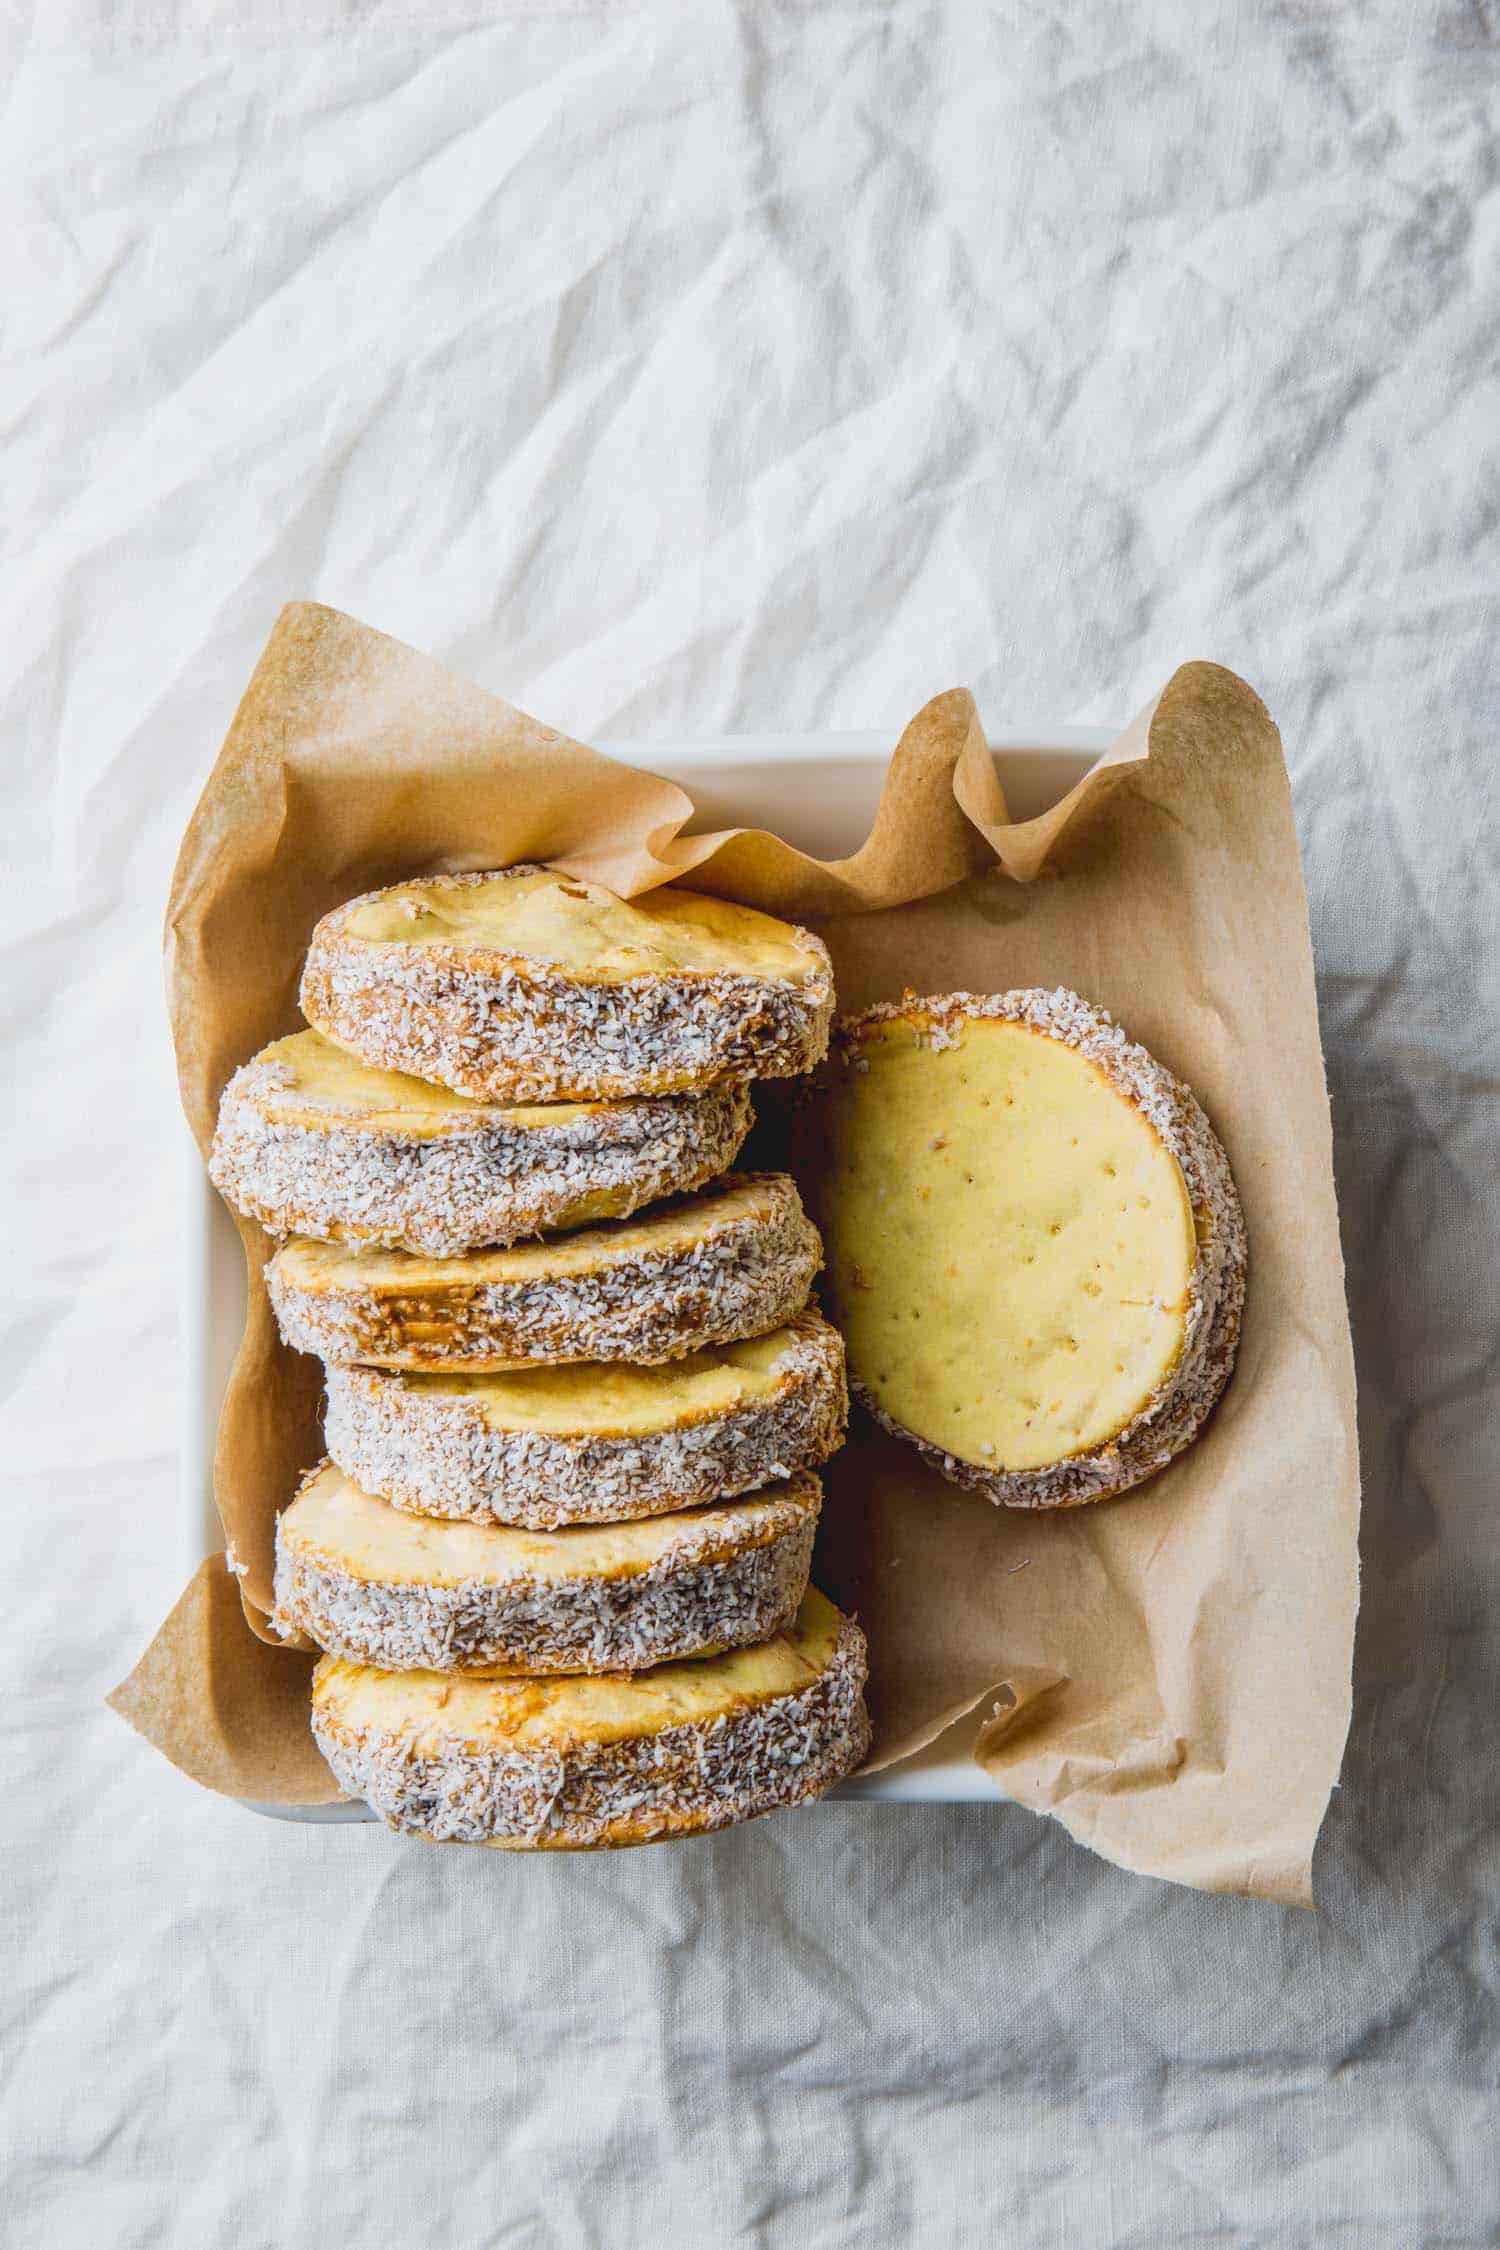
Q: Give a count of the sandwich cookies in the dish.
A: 7